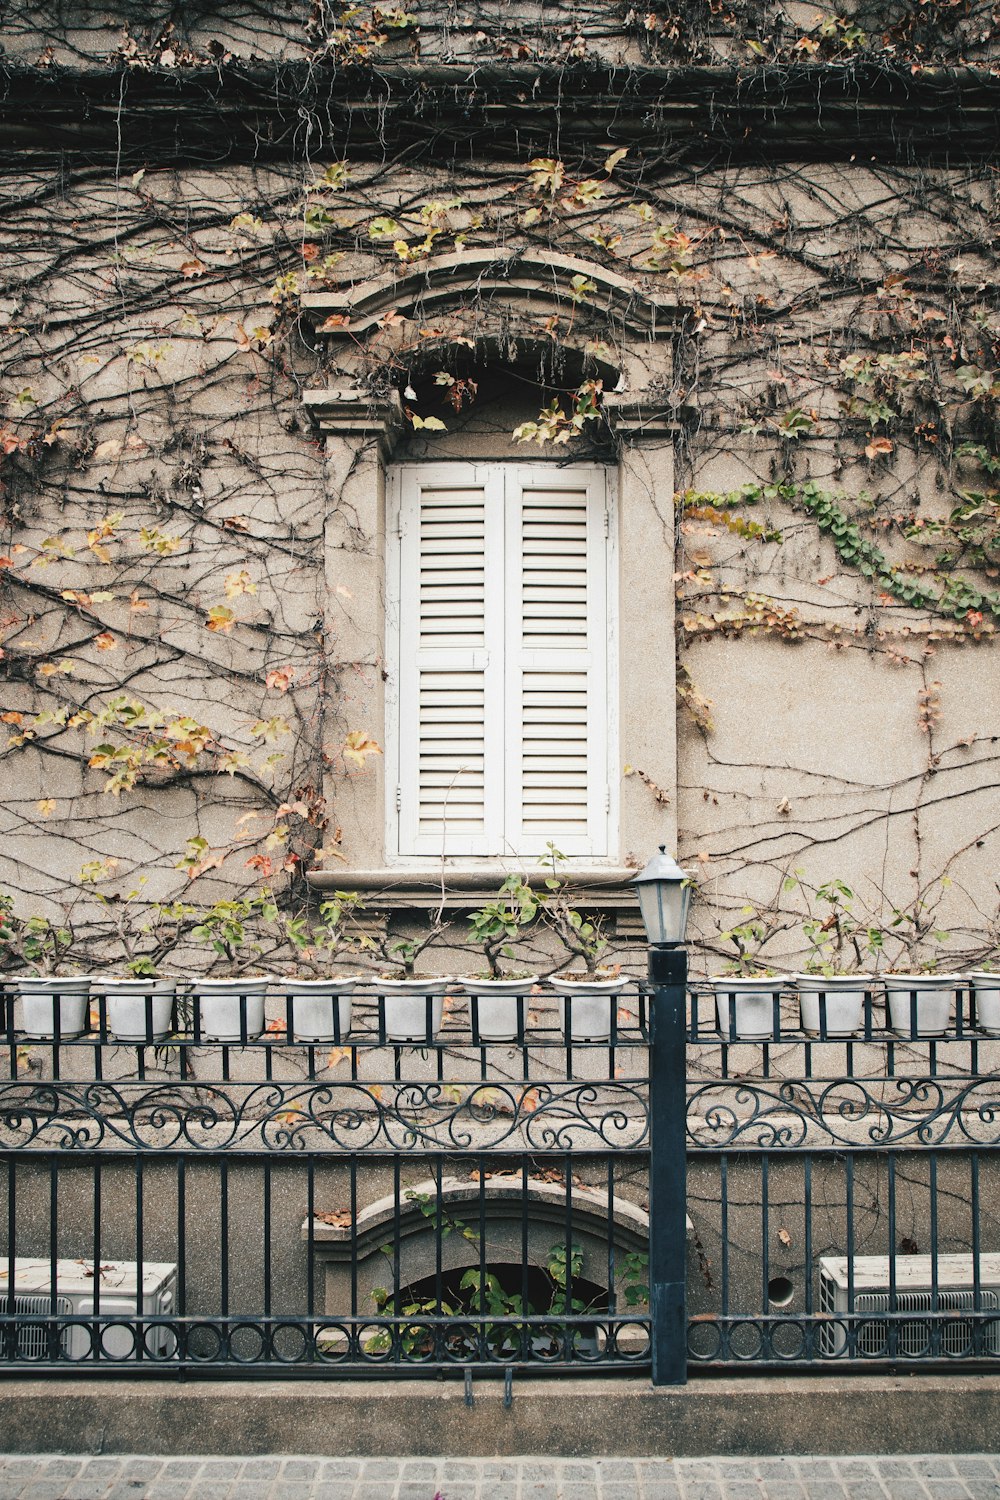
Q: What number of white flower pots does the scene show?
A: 11